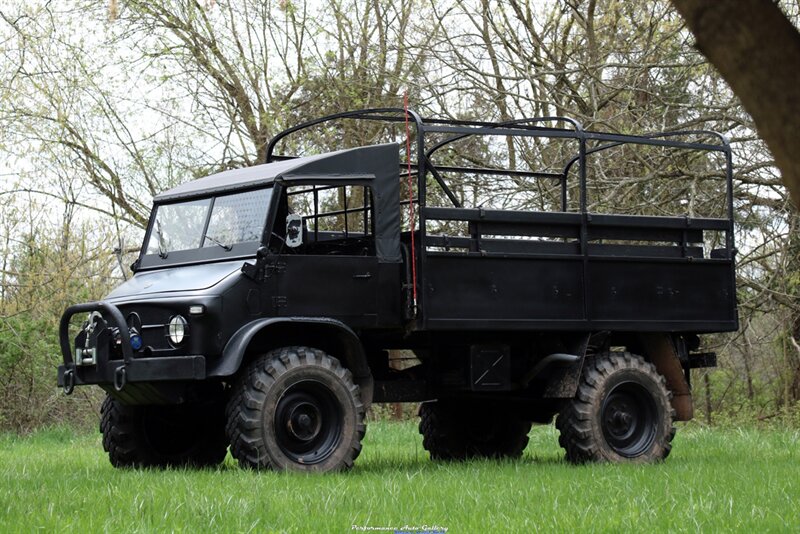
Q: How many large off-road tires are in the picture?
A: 4